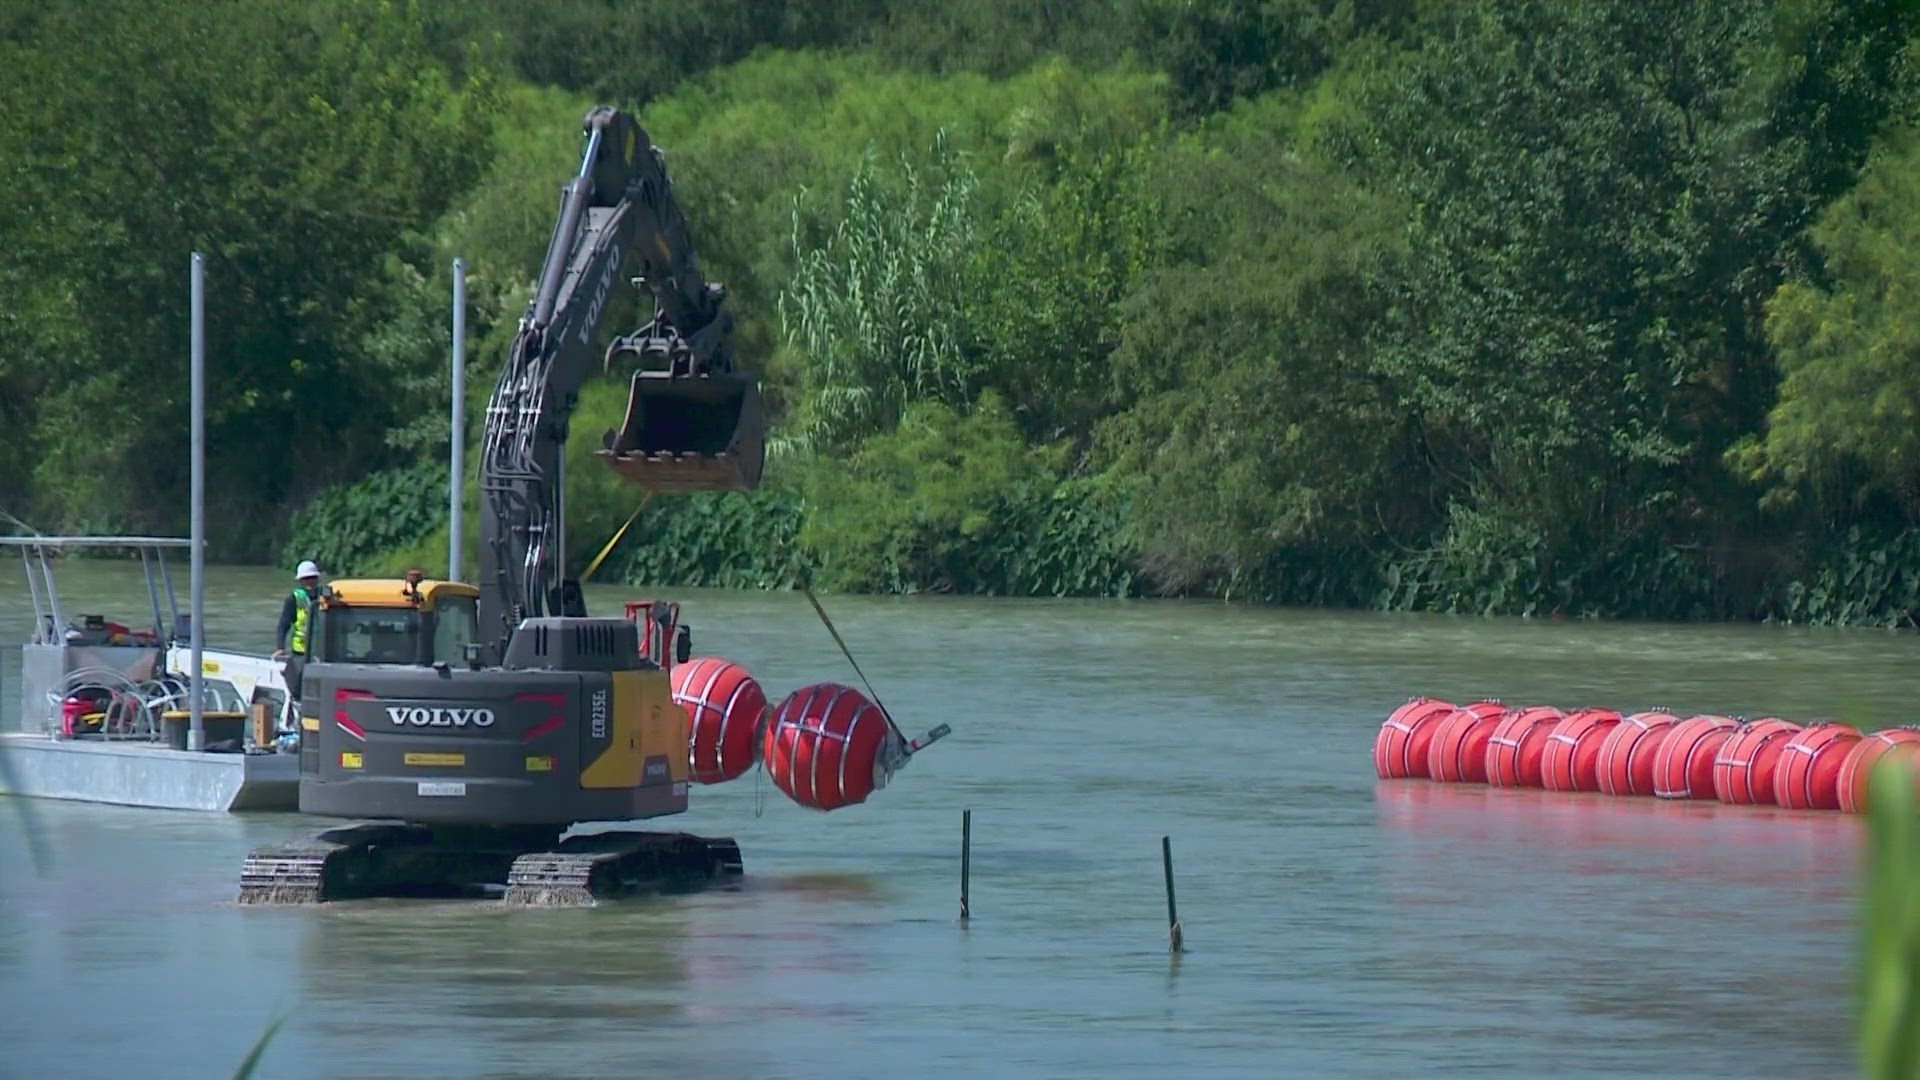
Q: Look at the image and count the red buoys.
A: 11